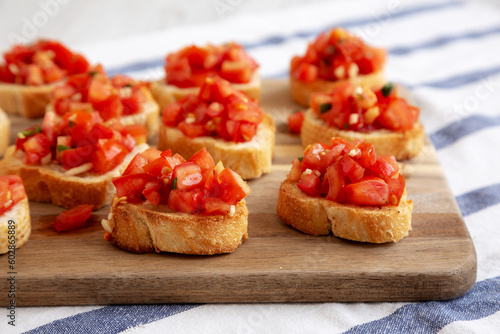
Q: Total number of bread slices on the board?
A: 11